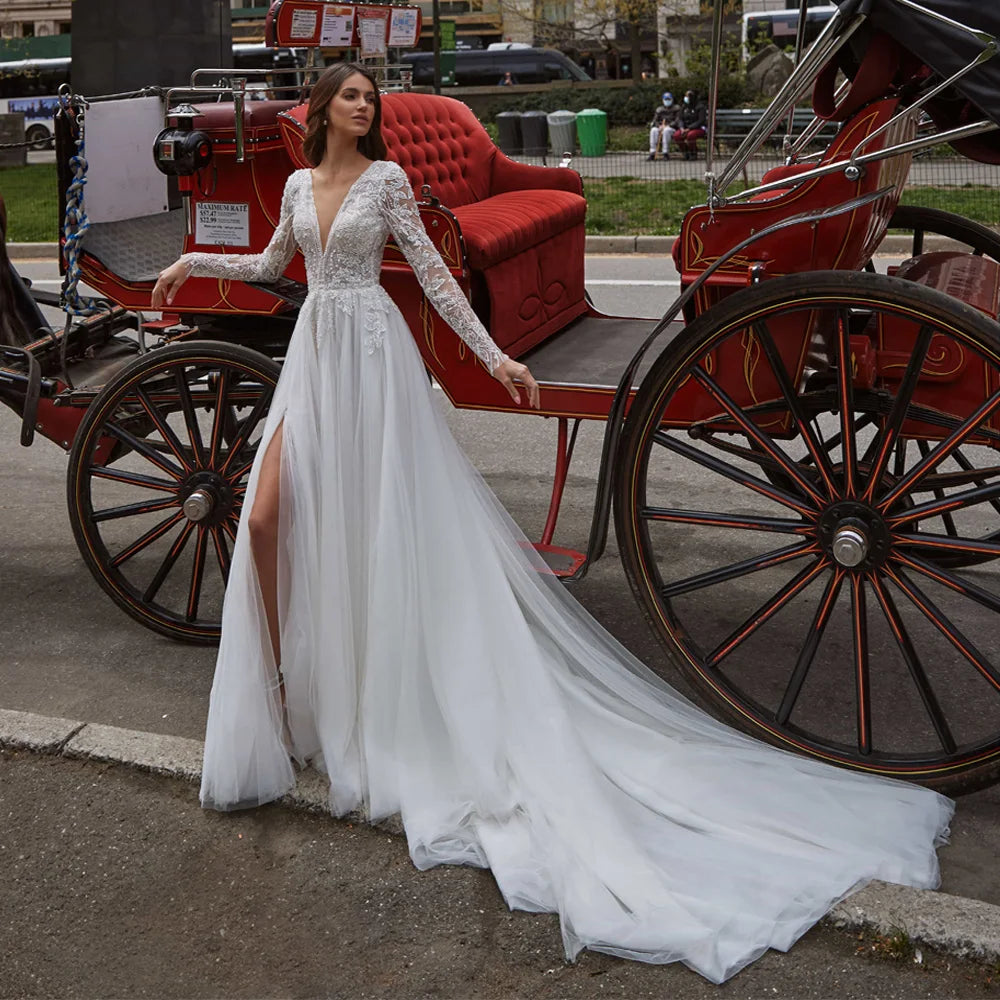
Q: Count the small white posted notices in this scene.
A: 5